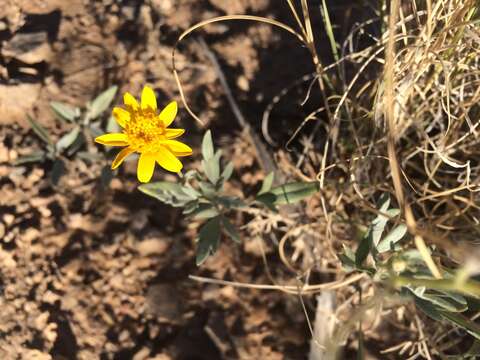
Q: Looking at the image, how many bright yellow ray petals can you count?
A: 10